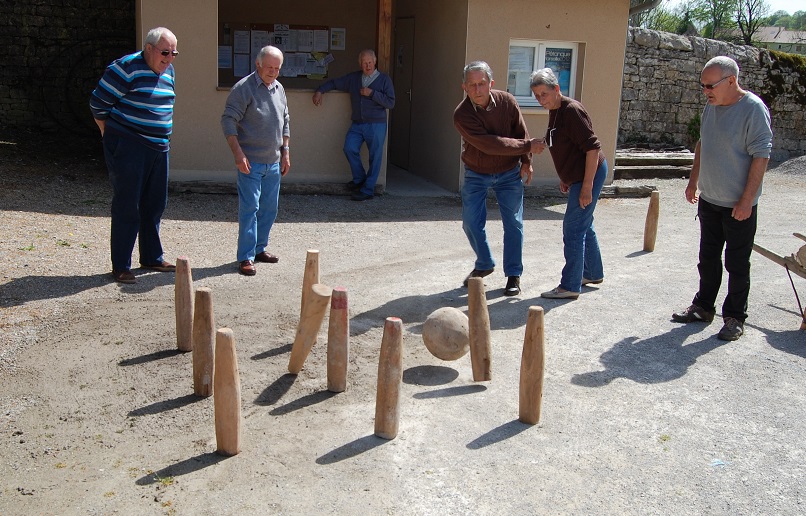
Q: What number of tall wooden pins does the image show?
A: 10